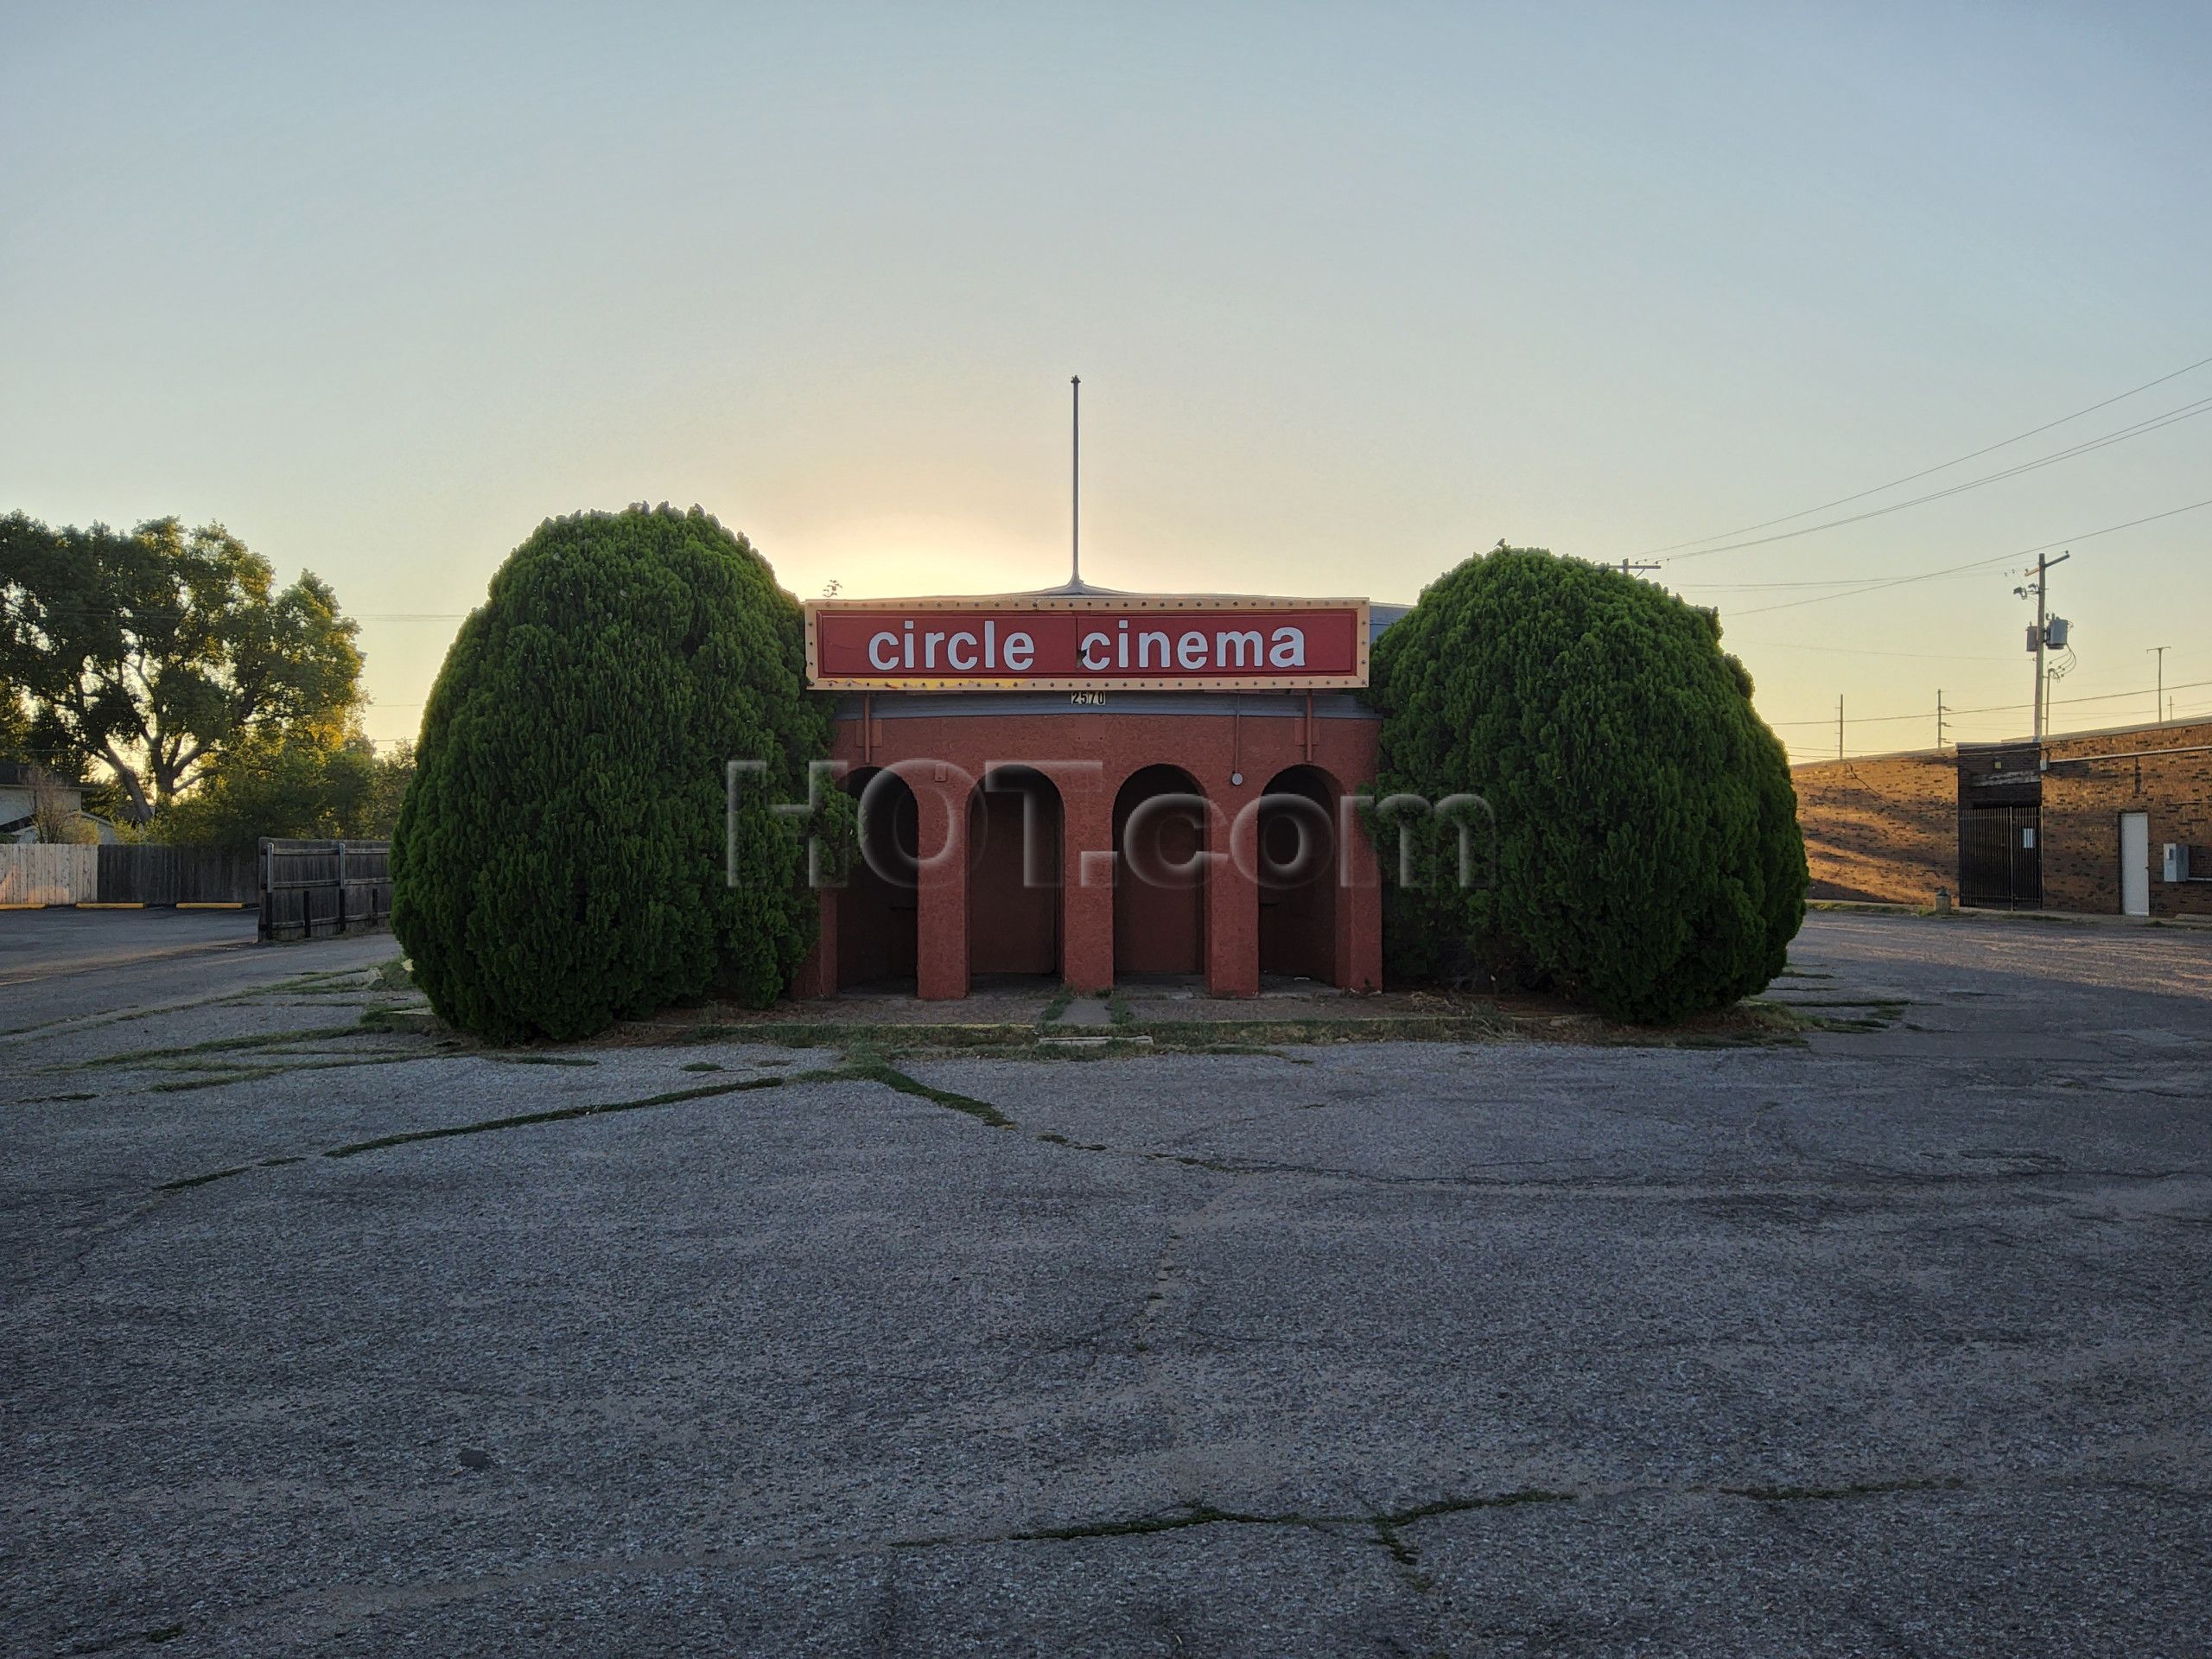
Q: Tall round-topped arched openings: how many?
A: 4